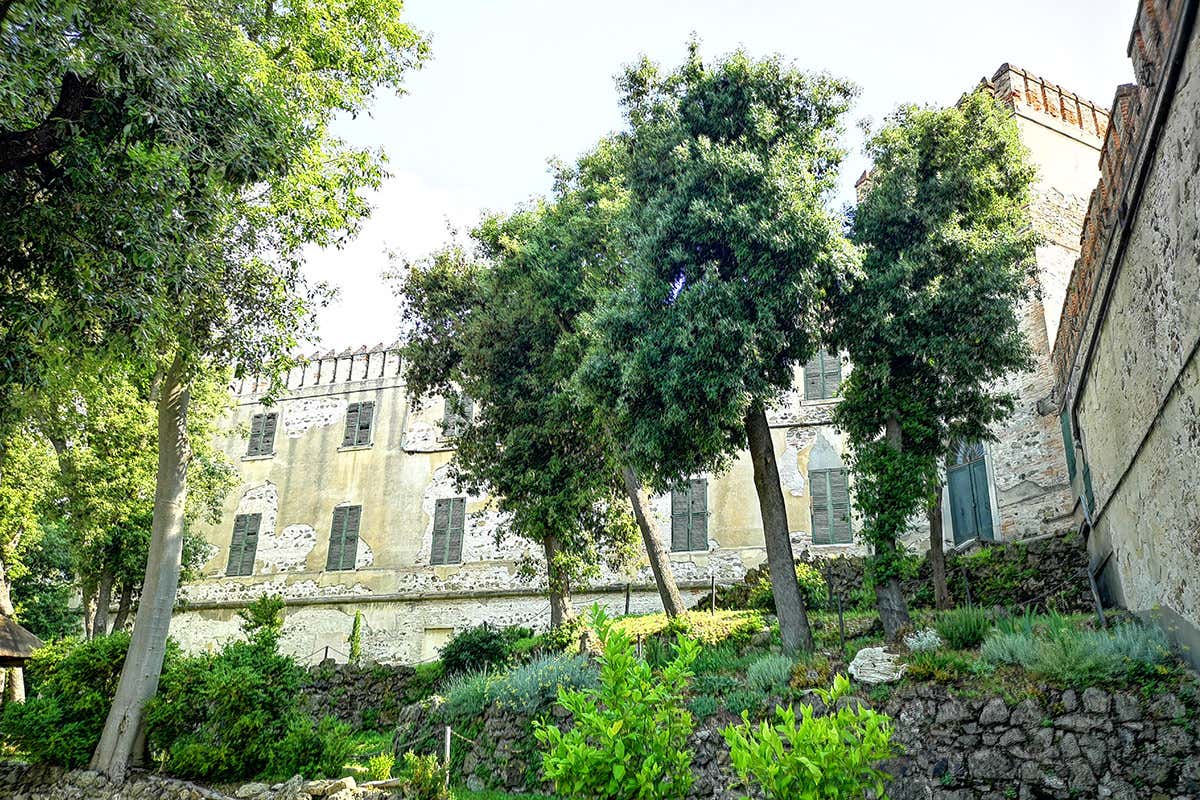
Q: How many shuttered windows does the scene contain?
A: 9